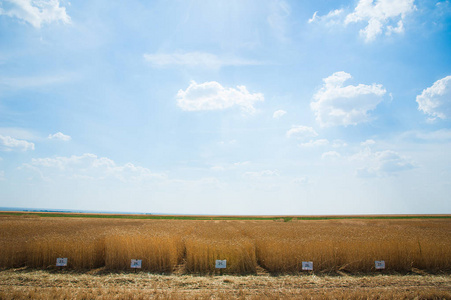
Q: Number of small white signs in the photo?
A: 5